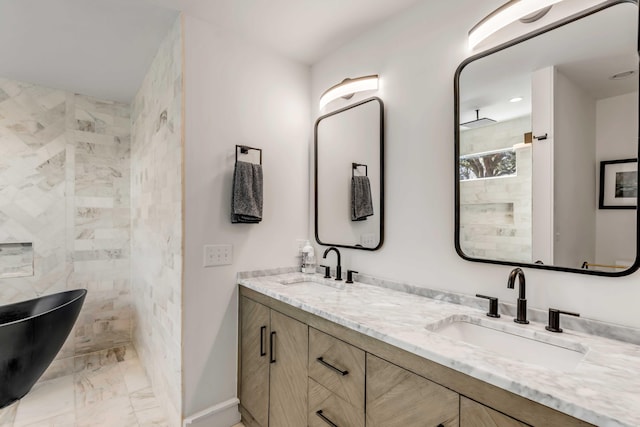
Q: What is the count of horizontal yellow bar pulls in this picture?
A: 0